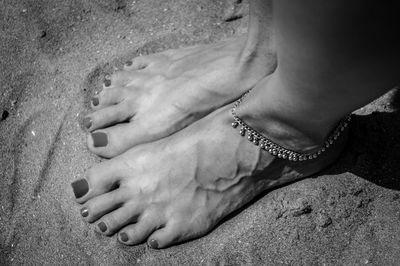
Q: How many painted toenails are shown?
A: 10